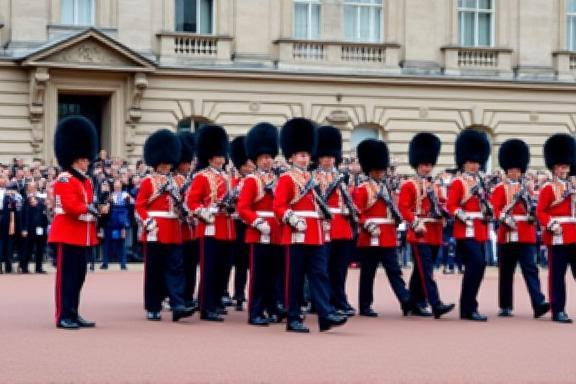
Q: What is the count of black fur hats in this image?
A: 13